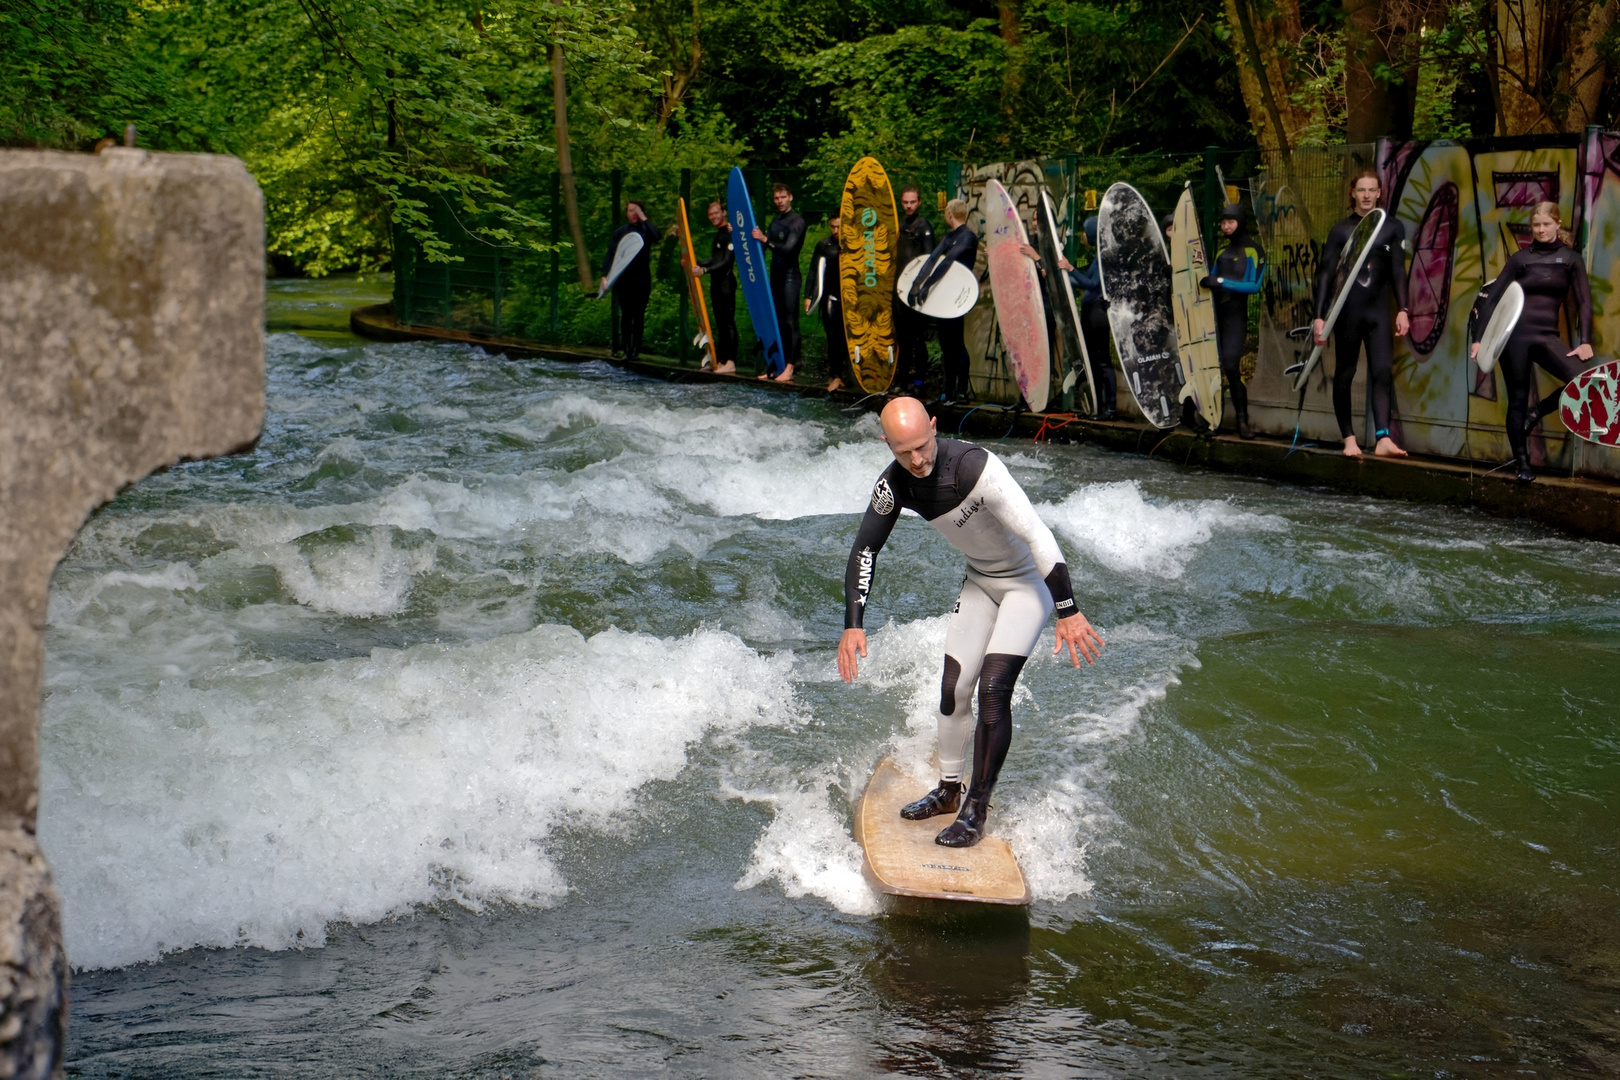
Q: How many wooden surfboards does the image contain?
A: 1